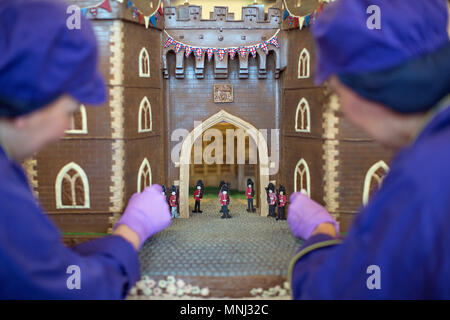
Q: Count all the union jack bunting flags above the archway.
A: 11